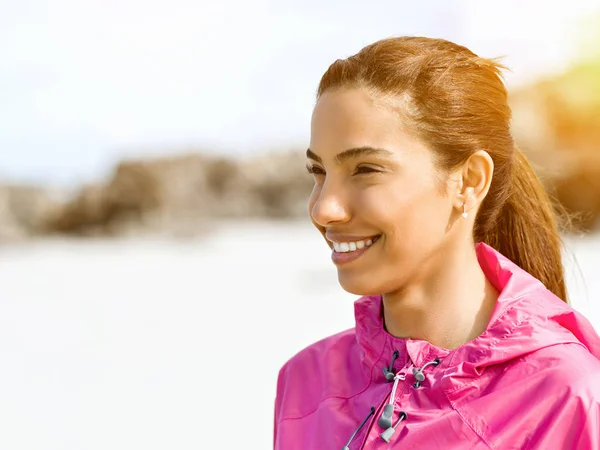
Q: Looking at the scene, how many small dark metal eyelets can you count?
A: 5